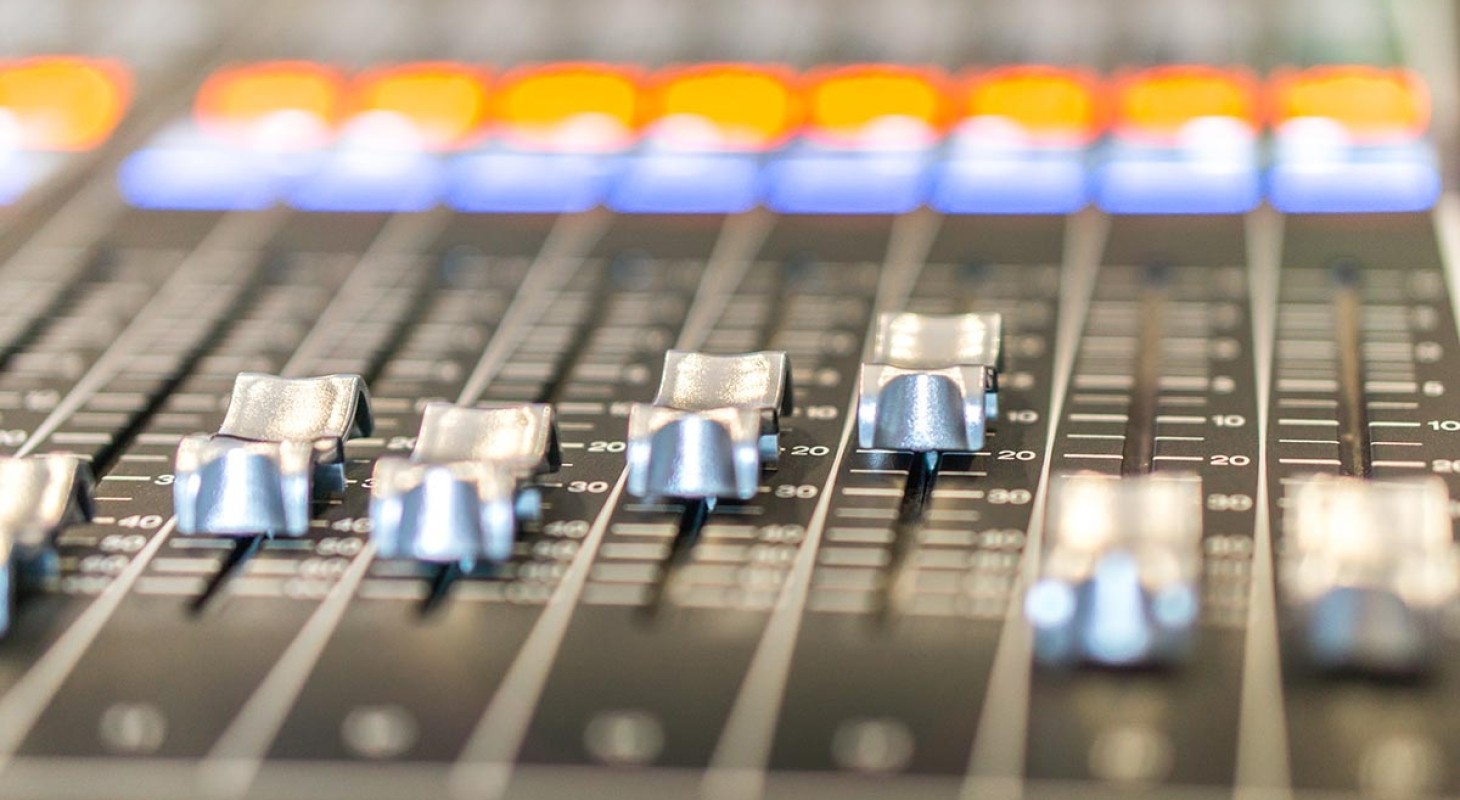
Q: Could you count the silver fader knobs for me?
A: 7